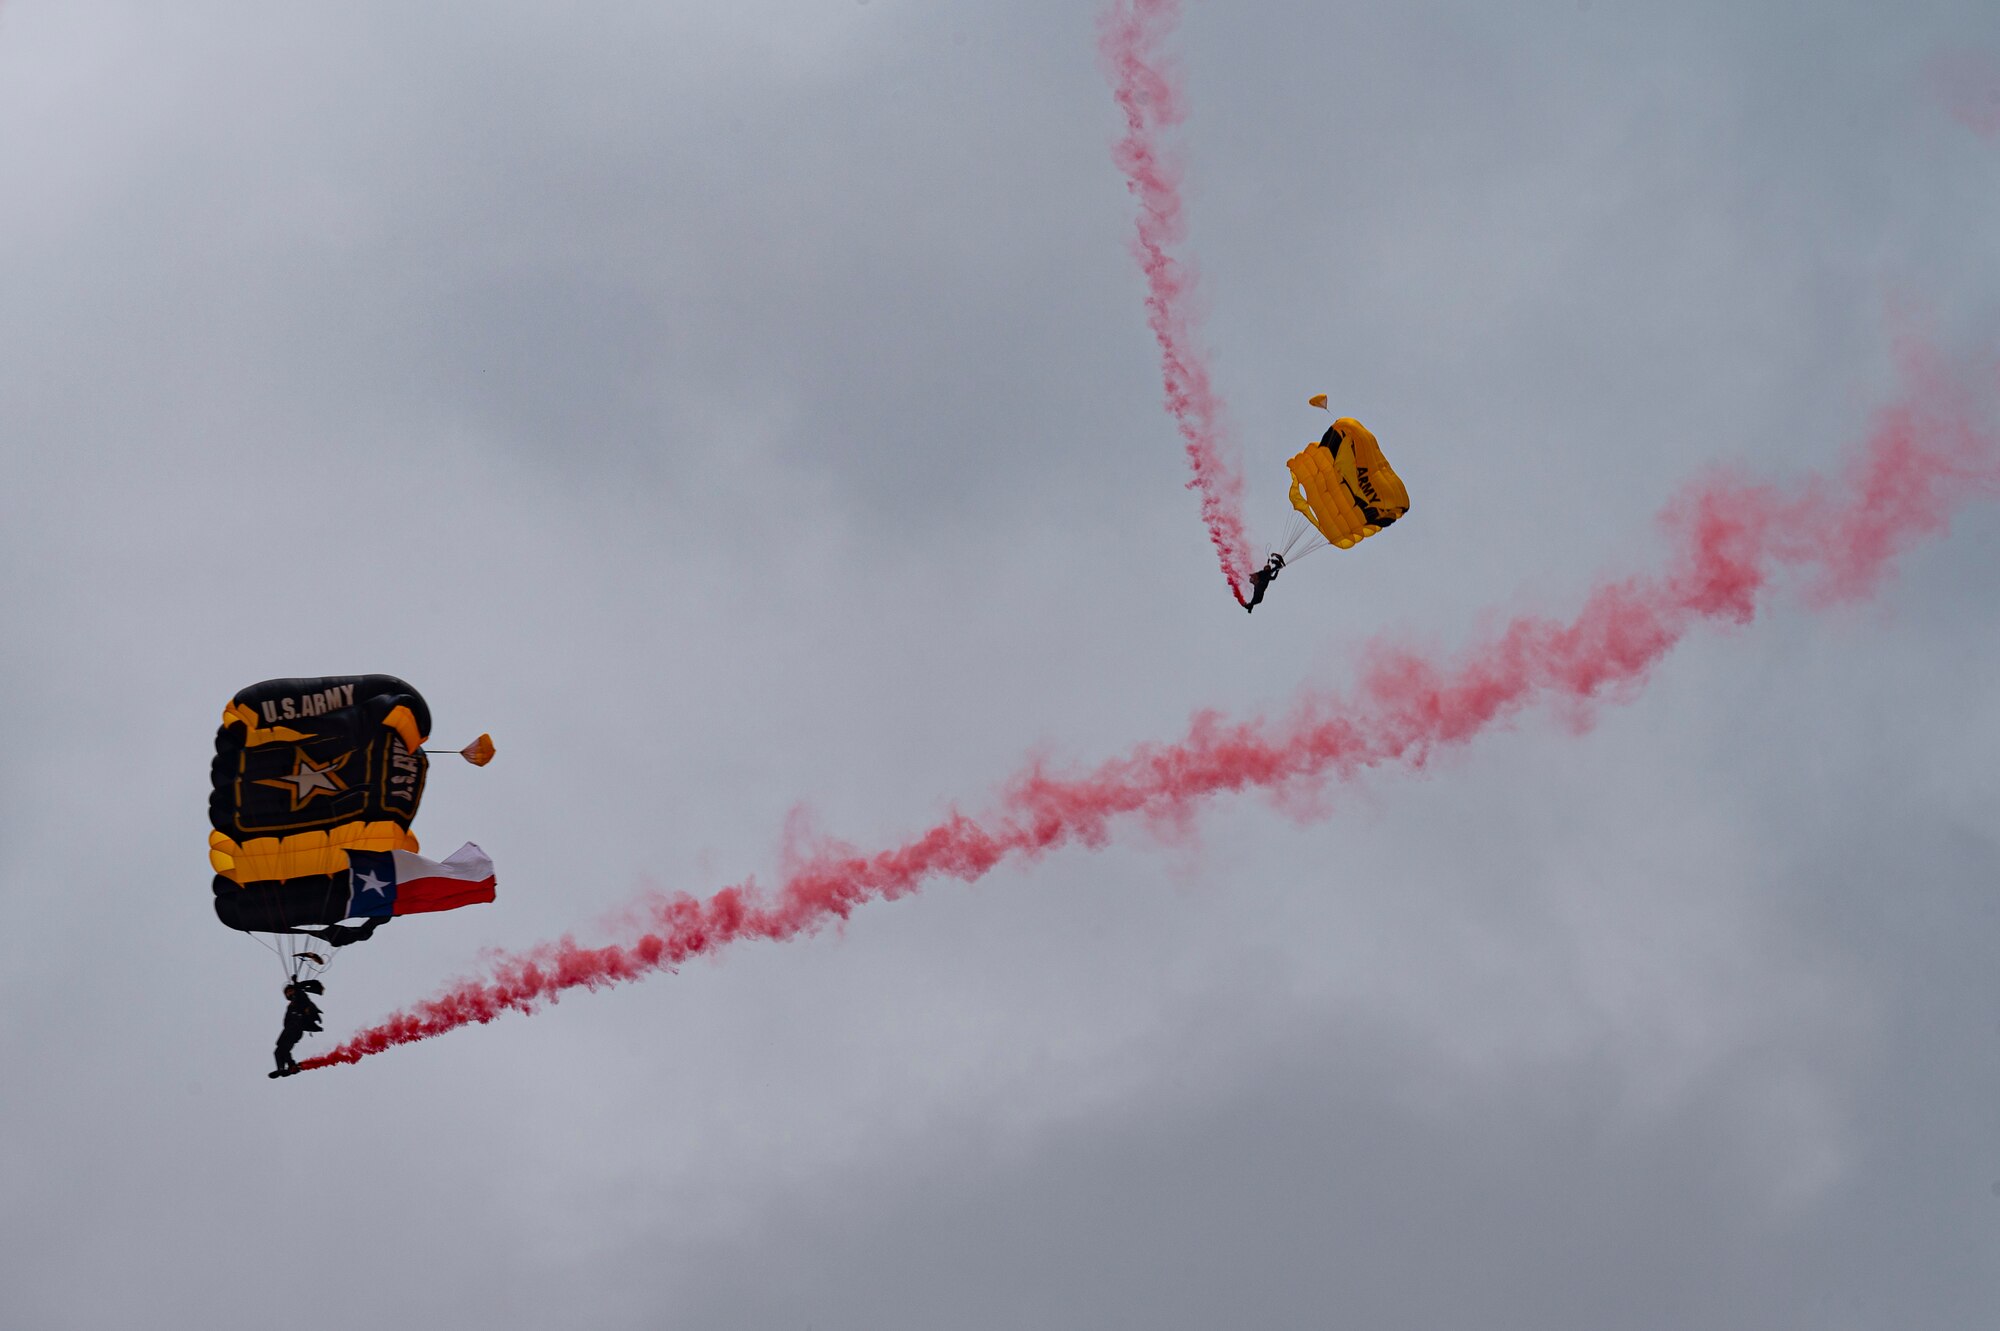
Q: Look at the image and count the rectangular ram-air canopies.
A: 2